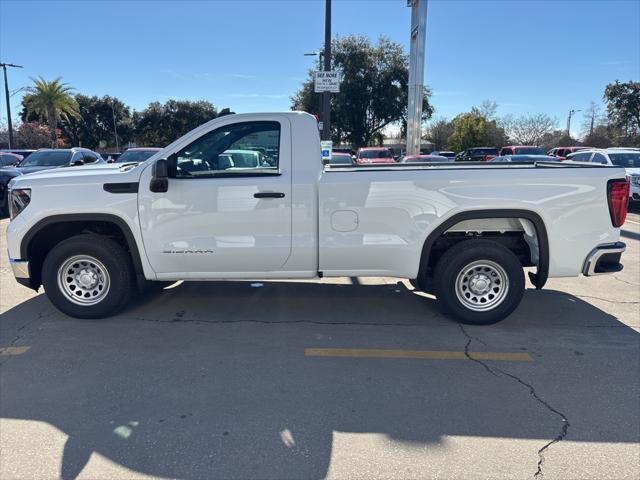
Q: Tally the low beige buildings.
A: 1